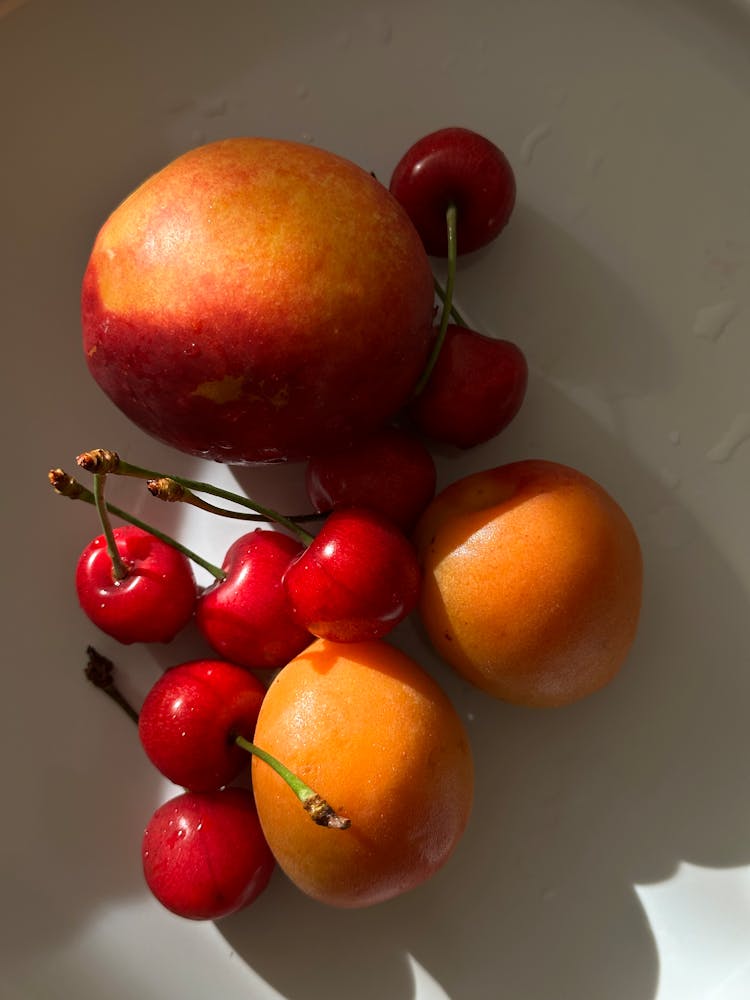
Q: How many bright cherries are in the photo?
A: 5